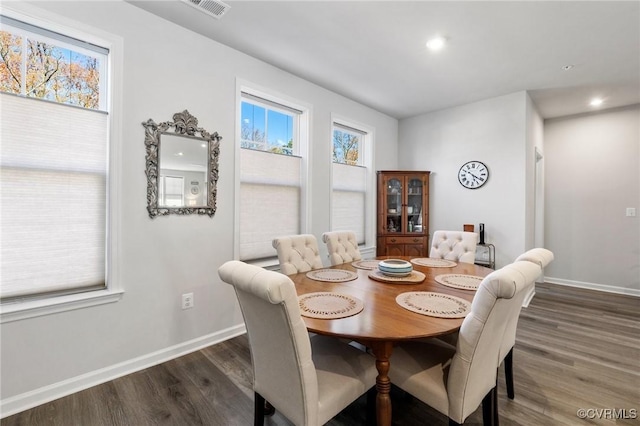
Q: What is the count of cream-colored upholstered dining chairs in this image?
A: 6